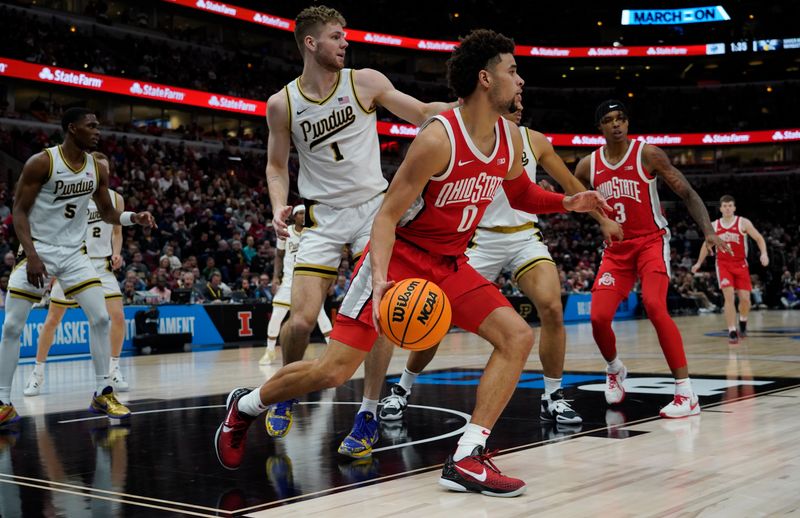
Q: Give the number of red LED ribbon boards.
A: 2